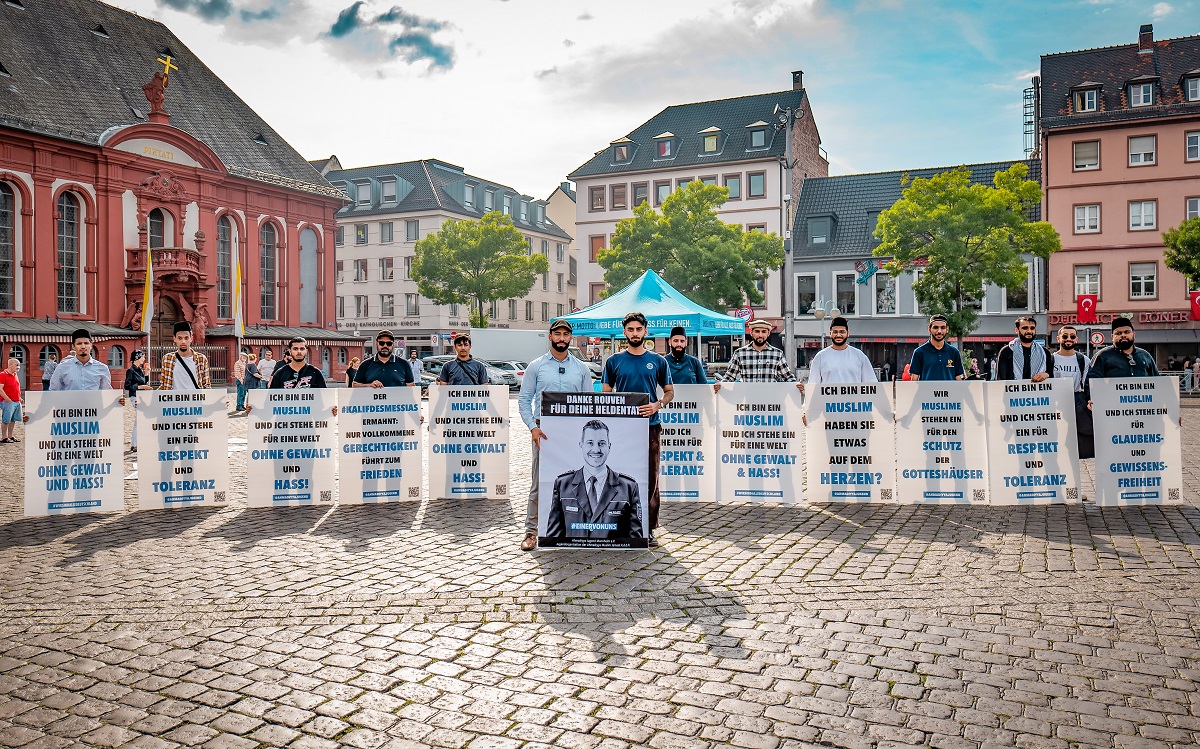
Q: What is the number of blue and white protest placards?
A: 11